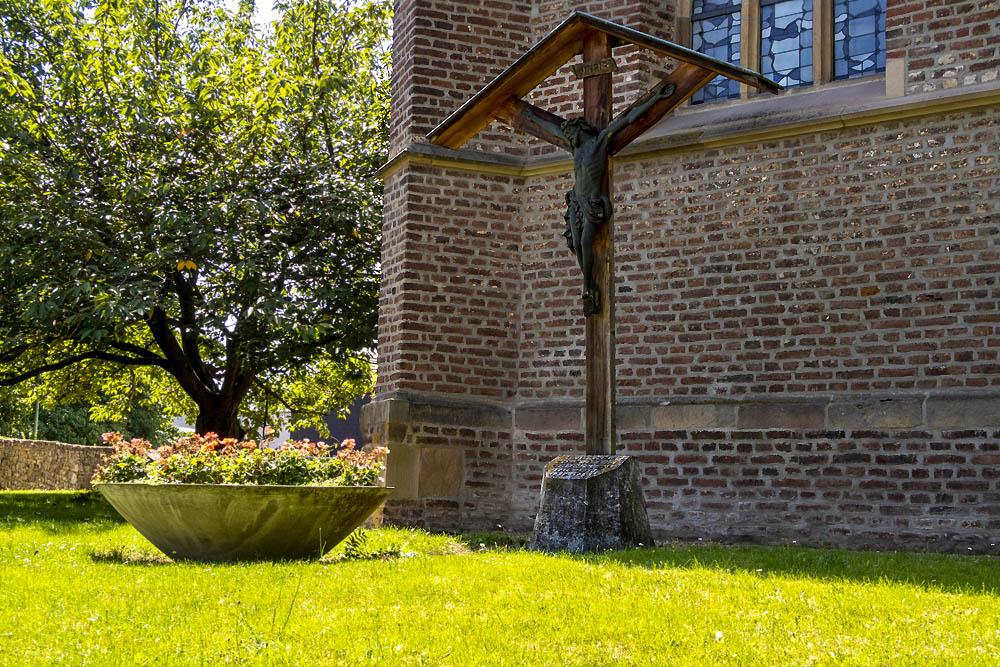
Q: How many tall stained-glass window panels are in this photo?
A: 3